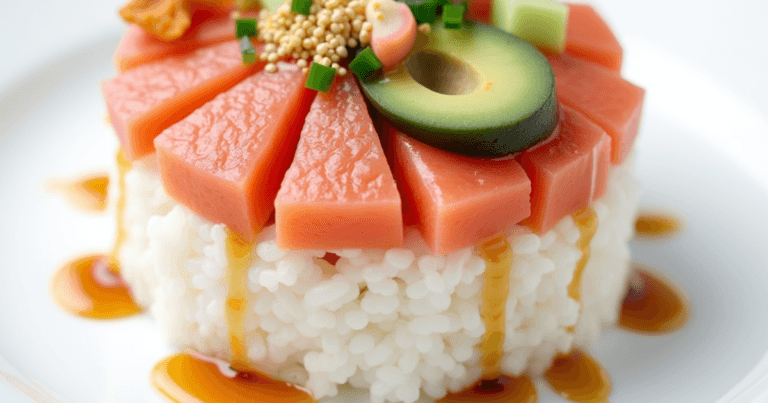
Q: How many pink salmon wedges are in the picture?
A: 8